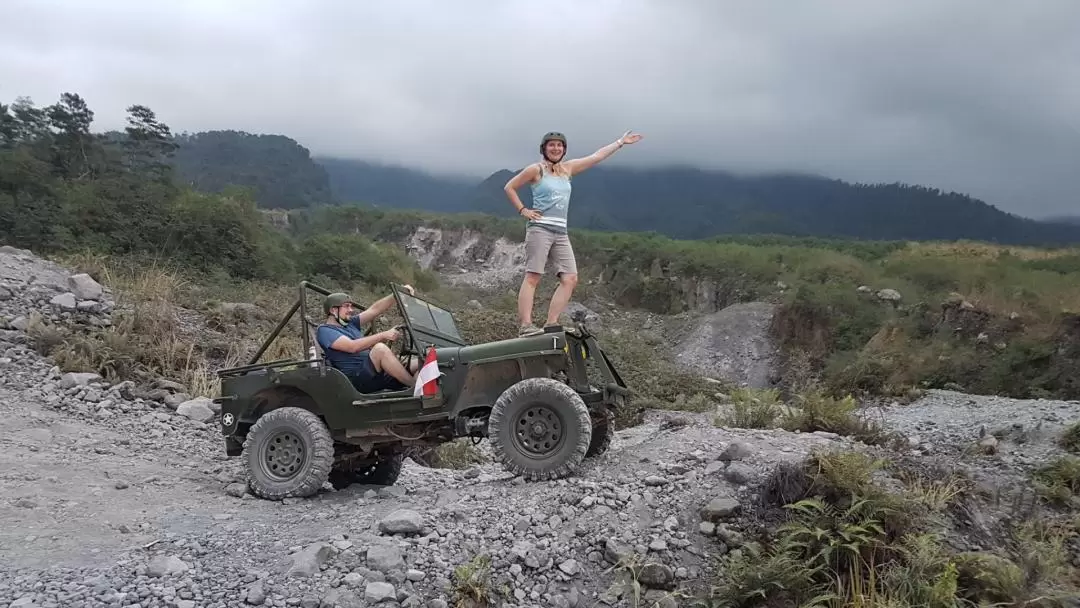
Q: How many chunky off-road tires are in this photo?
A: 4